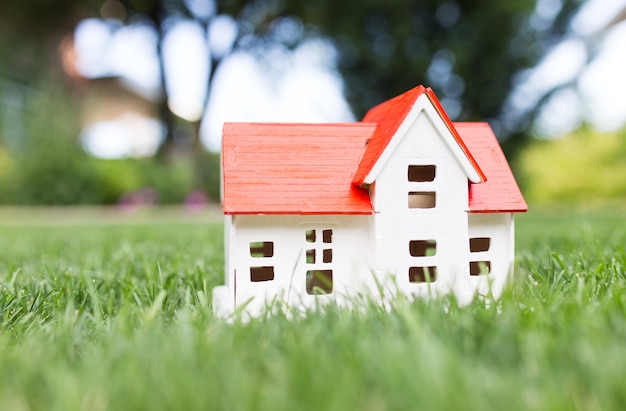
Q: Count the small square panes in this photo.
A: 4